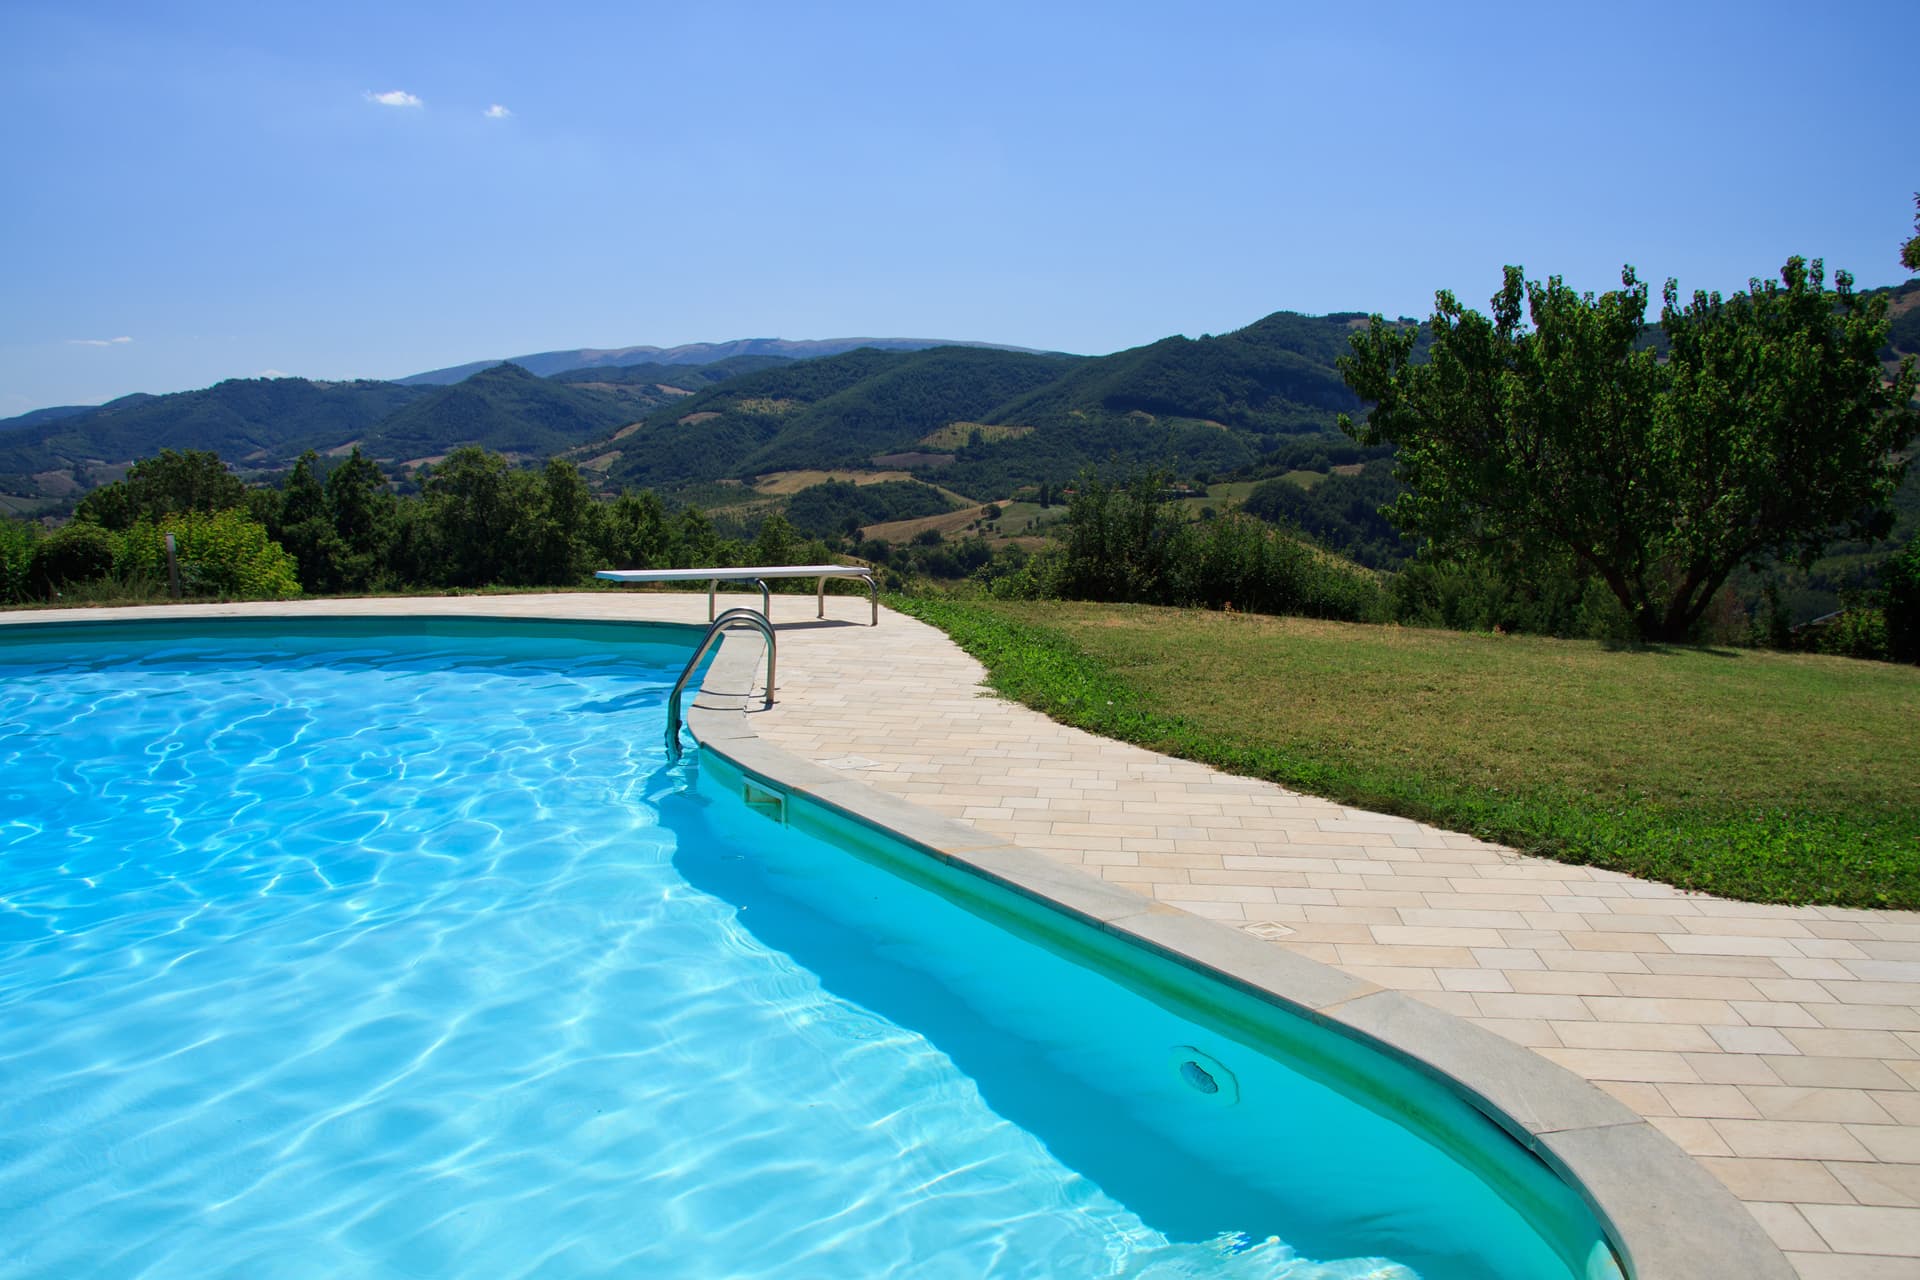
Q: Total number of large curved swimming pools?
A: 1